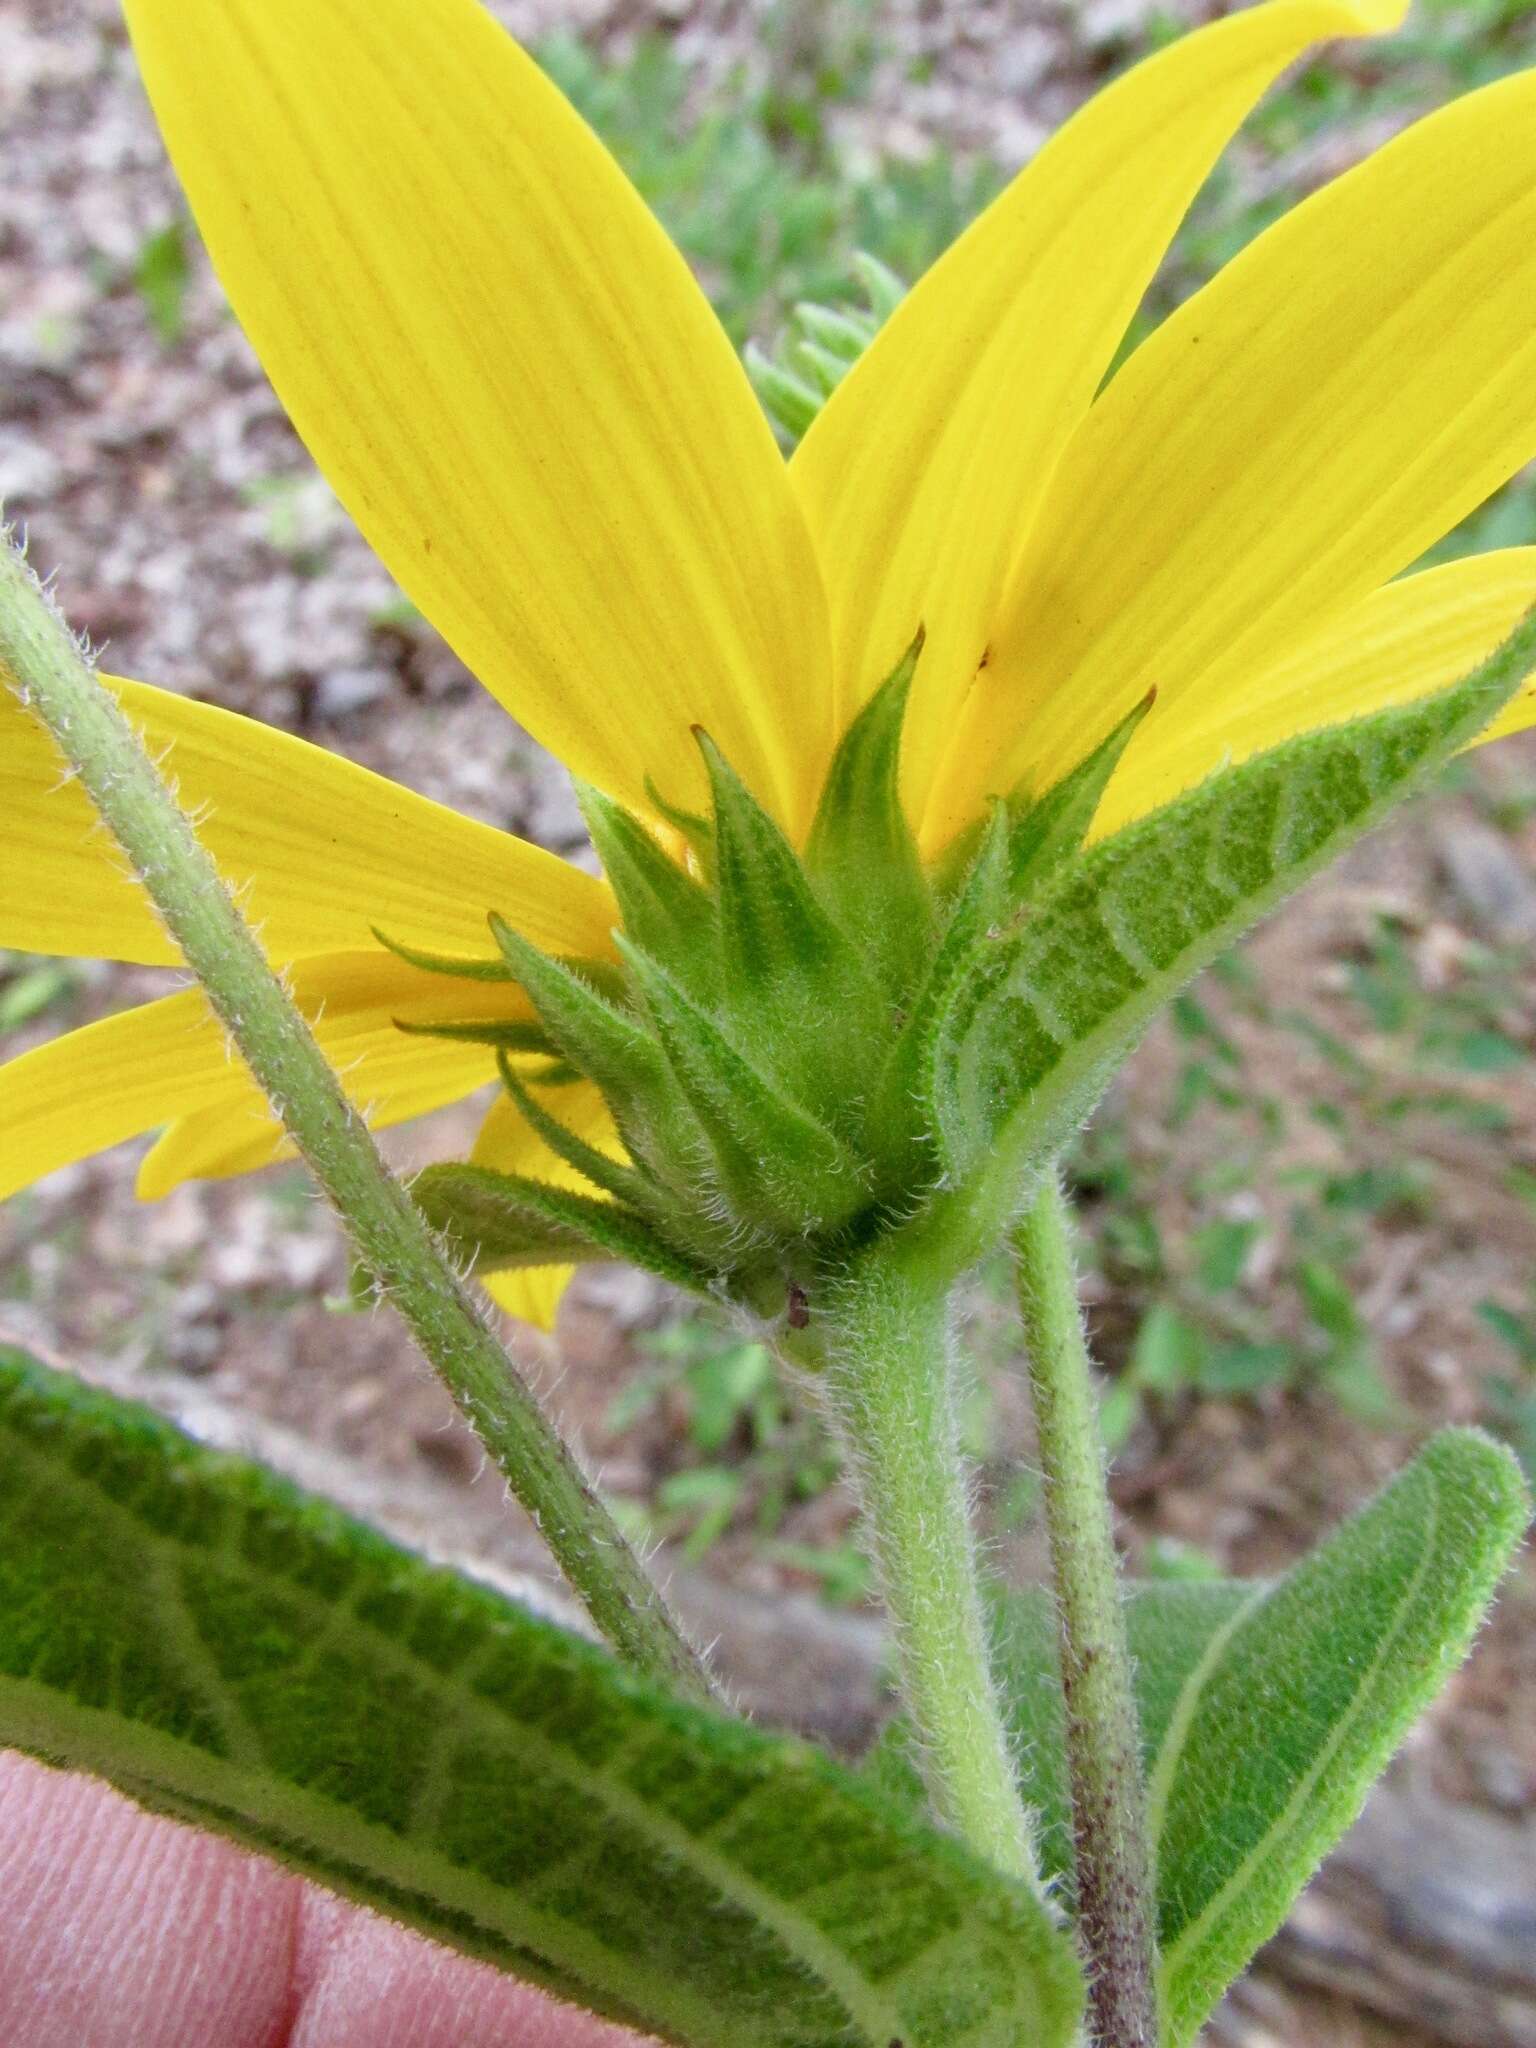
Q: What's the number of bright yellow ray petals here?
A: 8